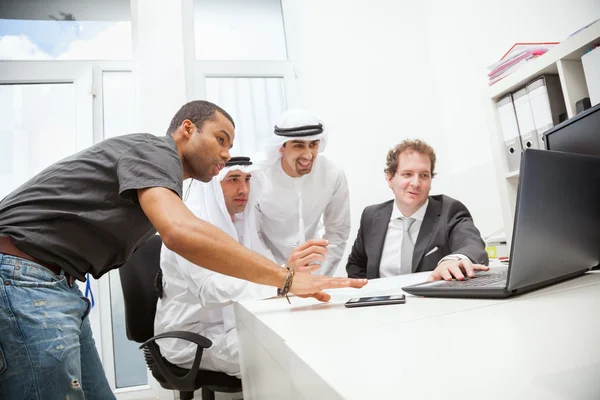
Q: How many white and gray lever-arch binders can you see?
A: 3